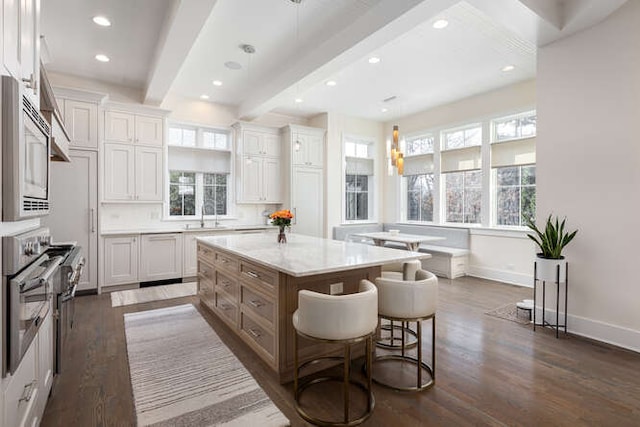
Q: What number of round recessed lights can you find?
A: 10